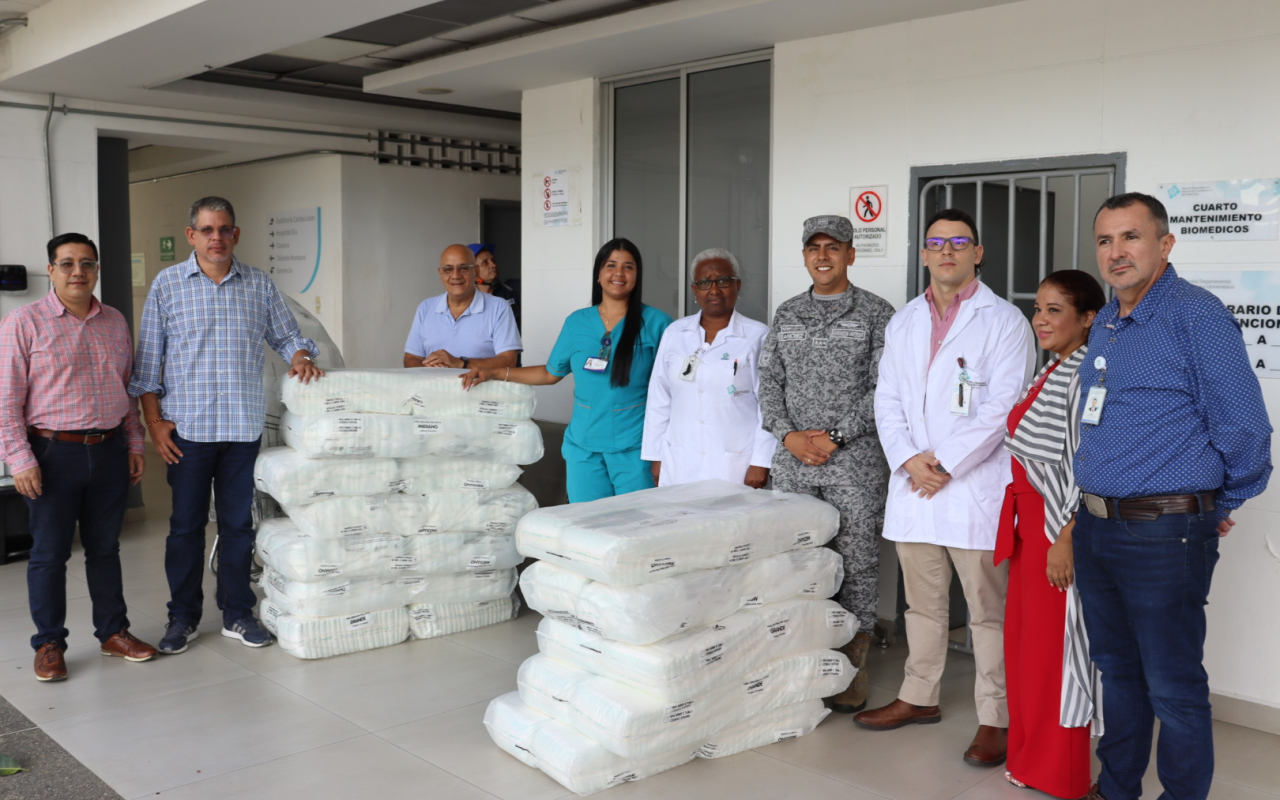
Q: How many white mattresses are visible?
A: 12